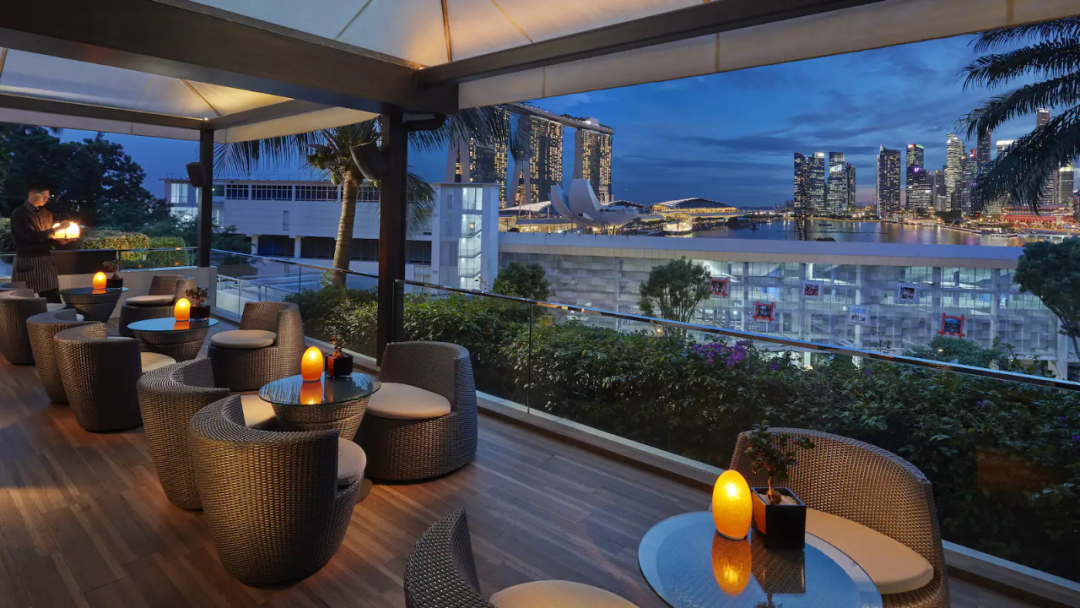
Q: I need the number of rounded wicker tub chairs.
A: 11